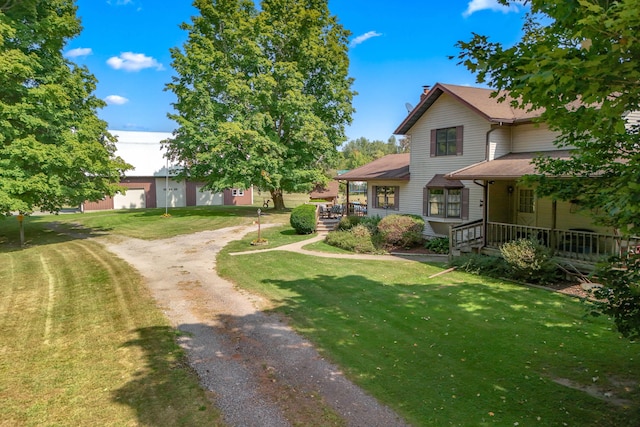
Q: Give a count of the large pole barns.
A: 1